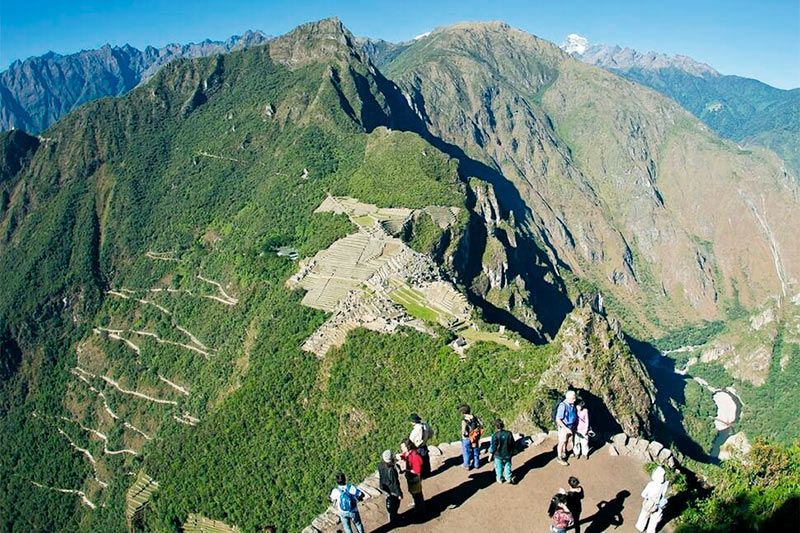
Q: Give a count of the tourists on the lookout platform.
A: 11